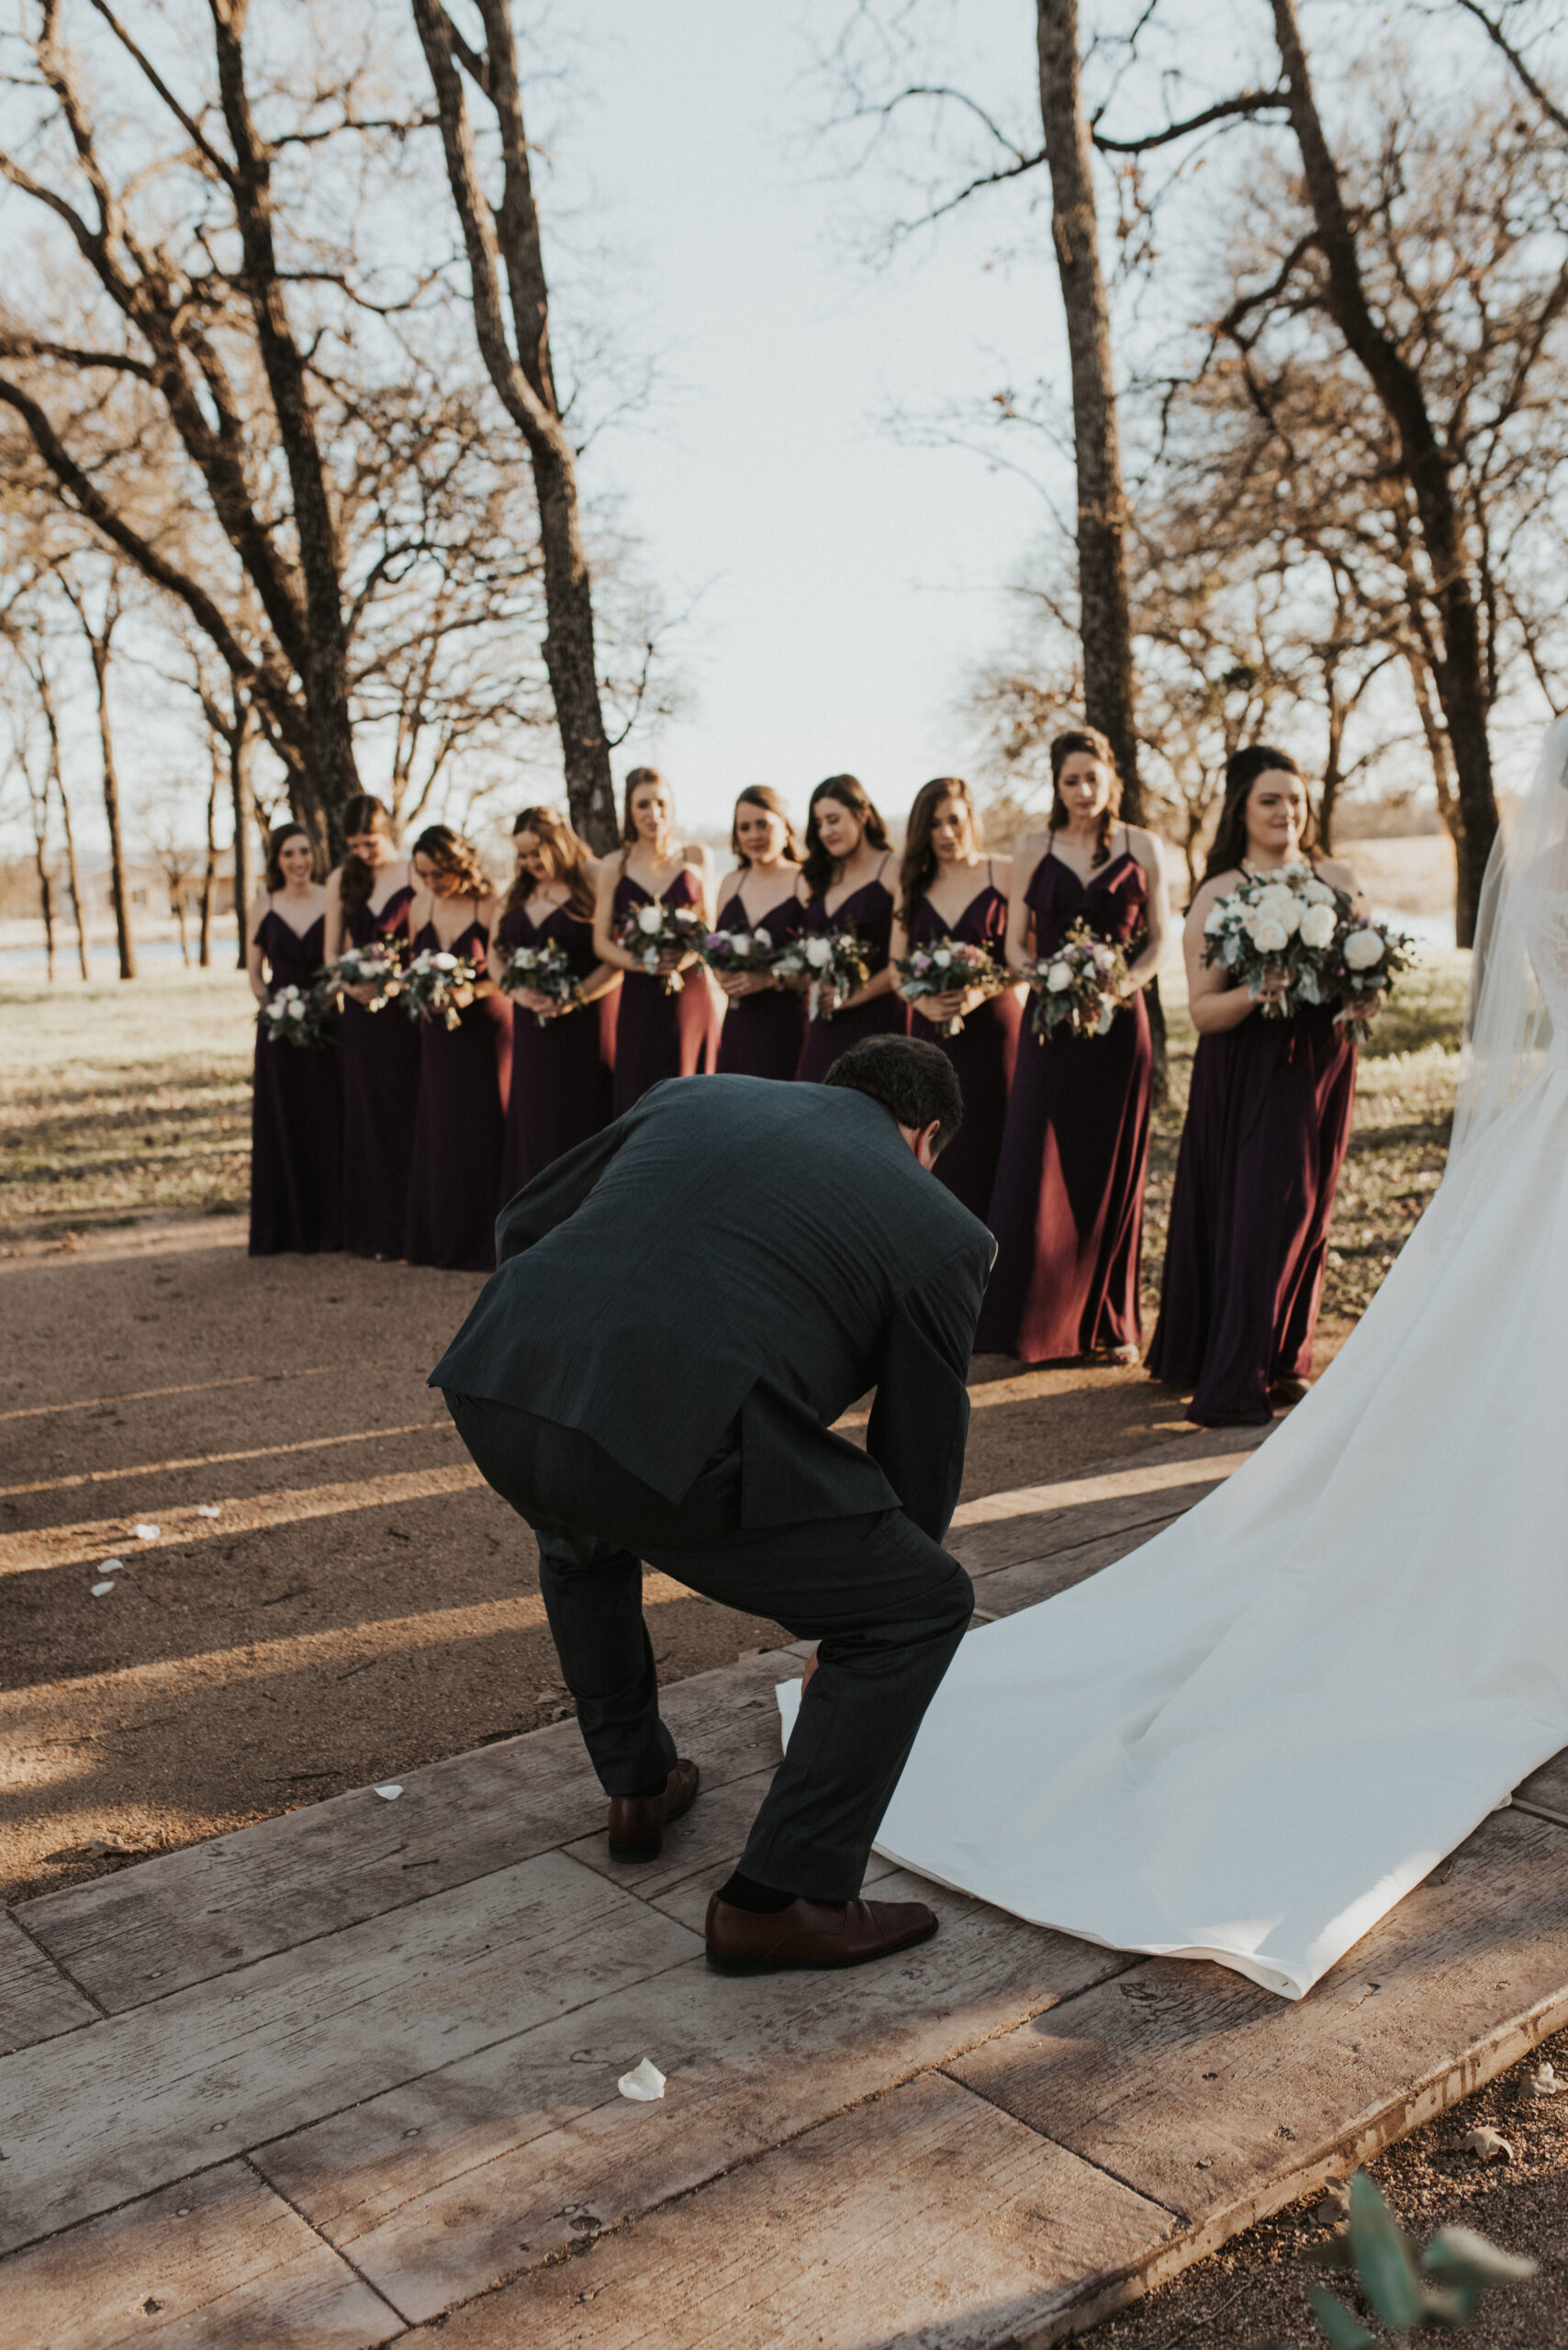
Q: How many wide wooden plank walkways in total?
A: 1